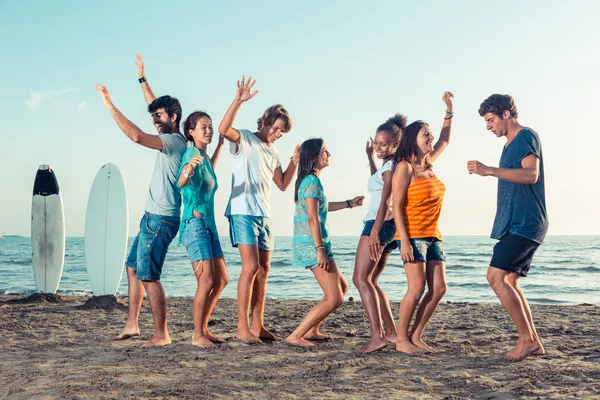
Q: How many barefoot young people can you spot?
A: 7